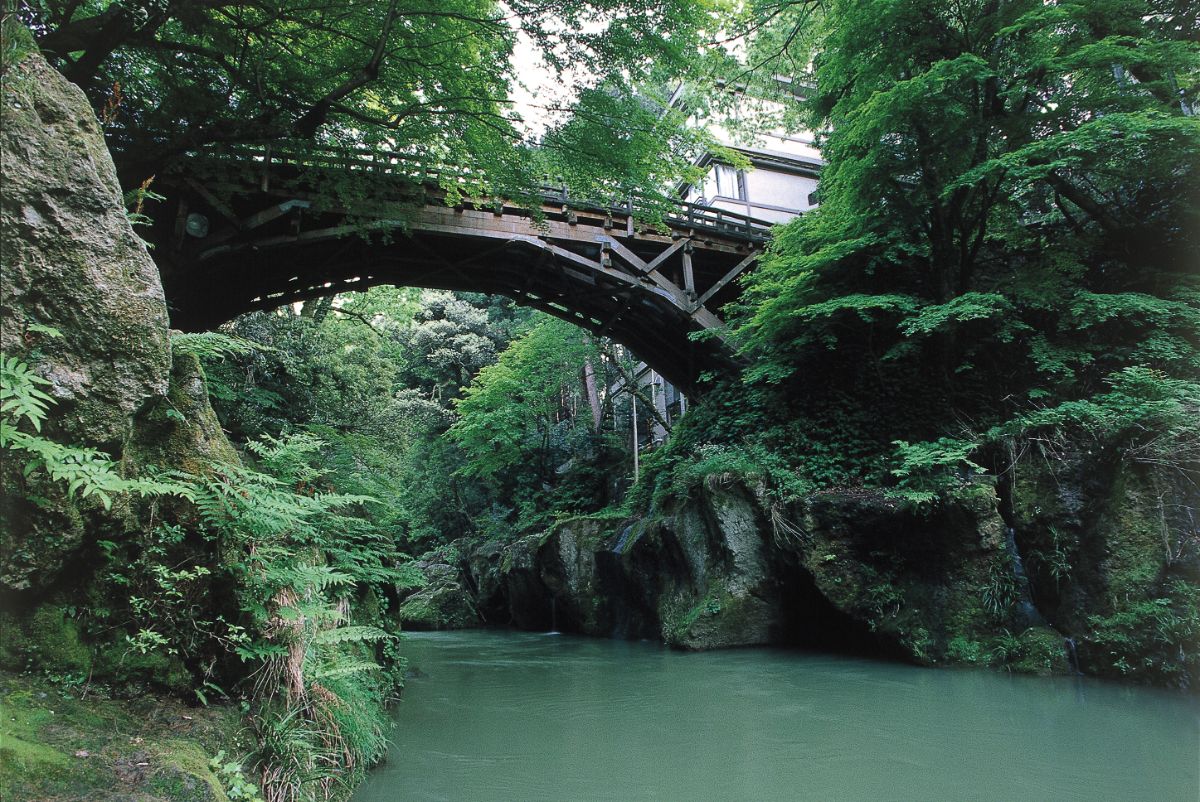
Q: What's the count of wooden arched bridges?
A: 1